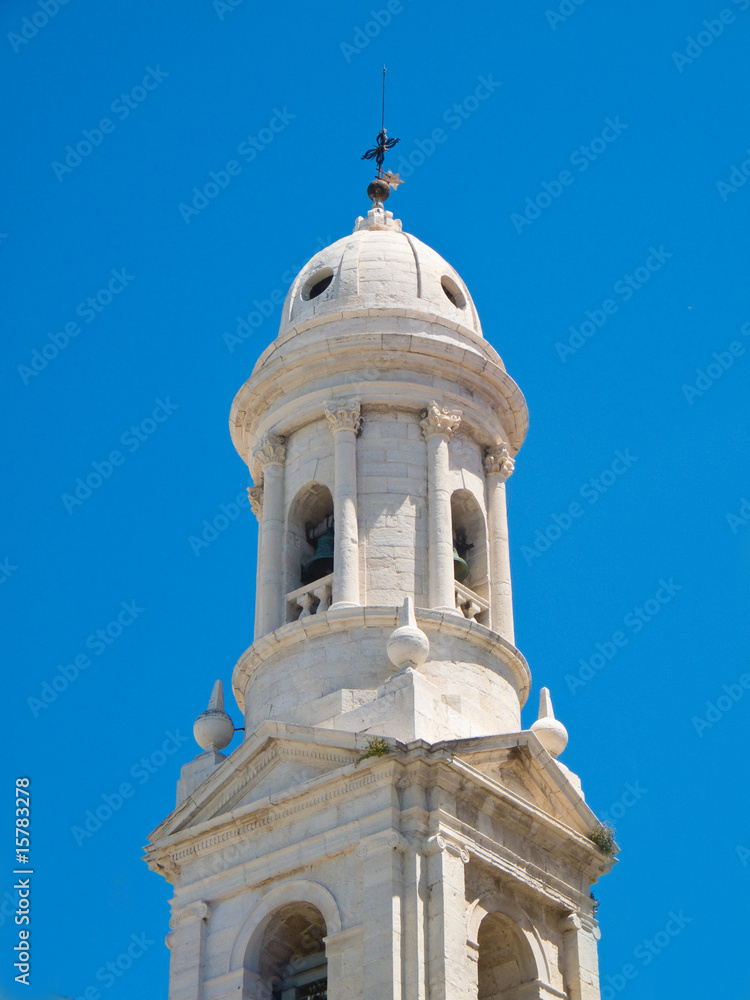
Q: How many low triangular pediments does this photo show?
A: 2